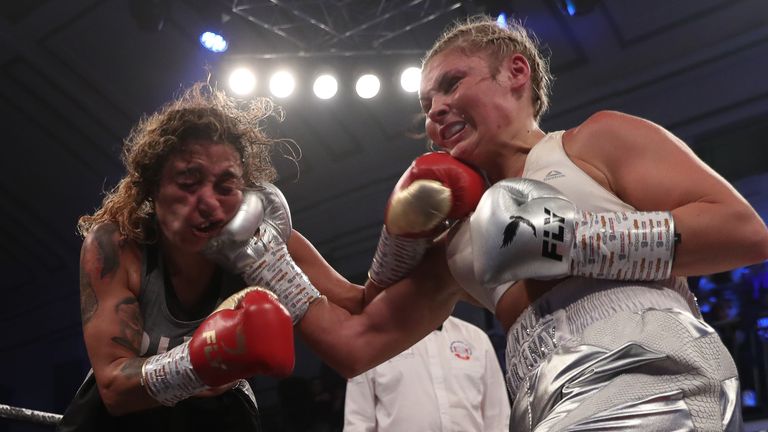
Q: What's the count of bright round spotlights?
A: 5